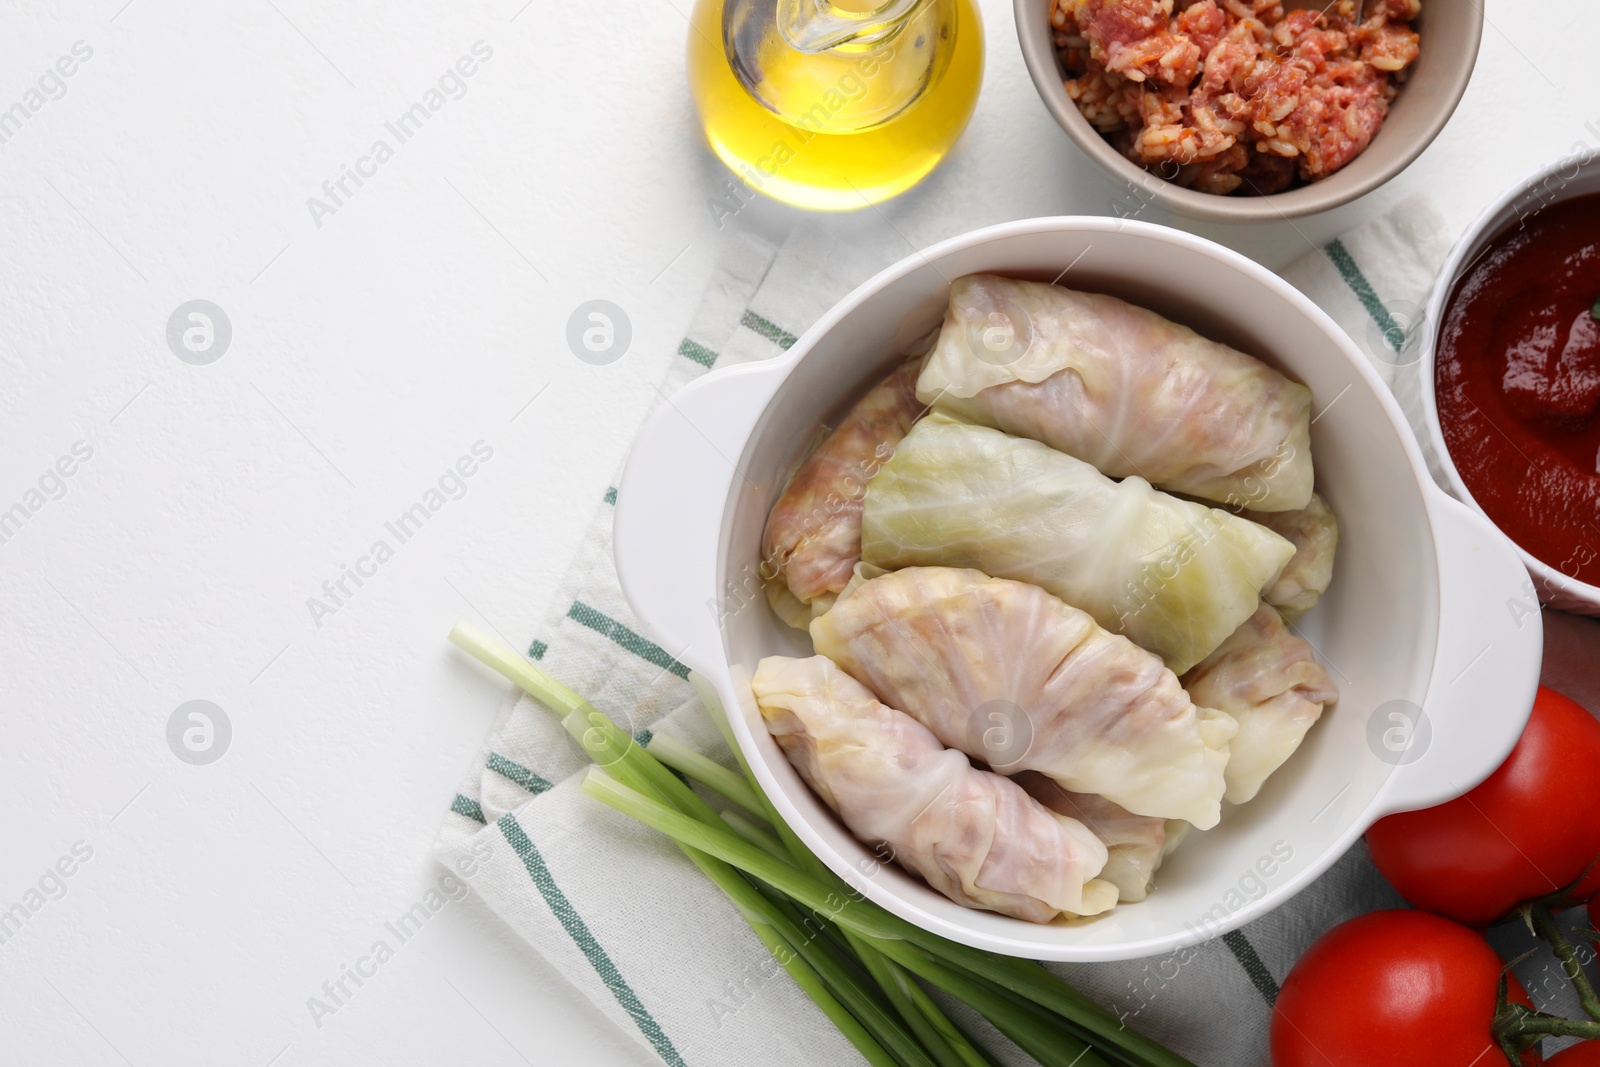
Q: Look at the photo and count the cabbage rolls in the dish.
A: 8